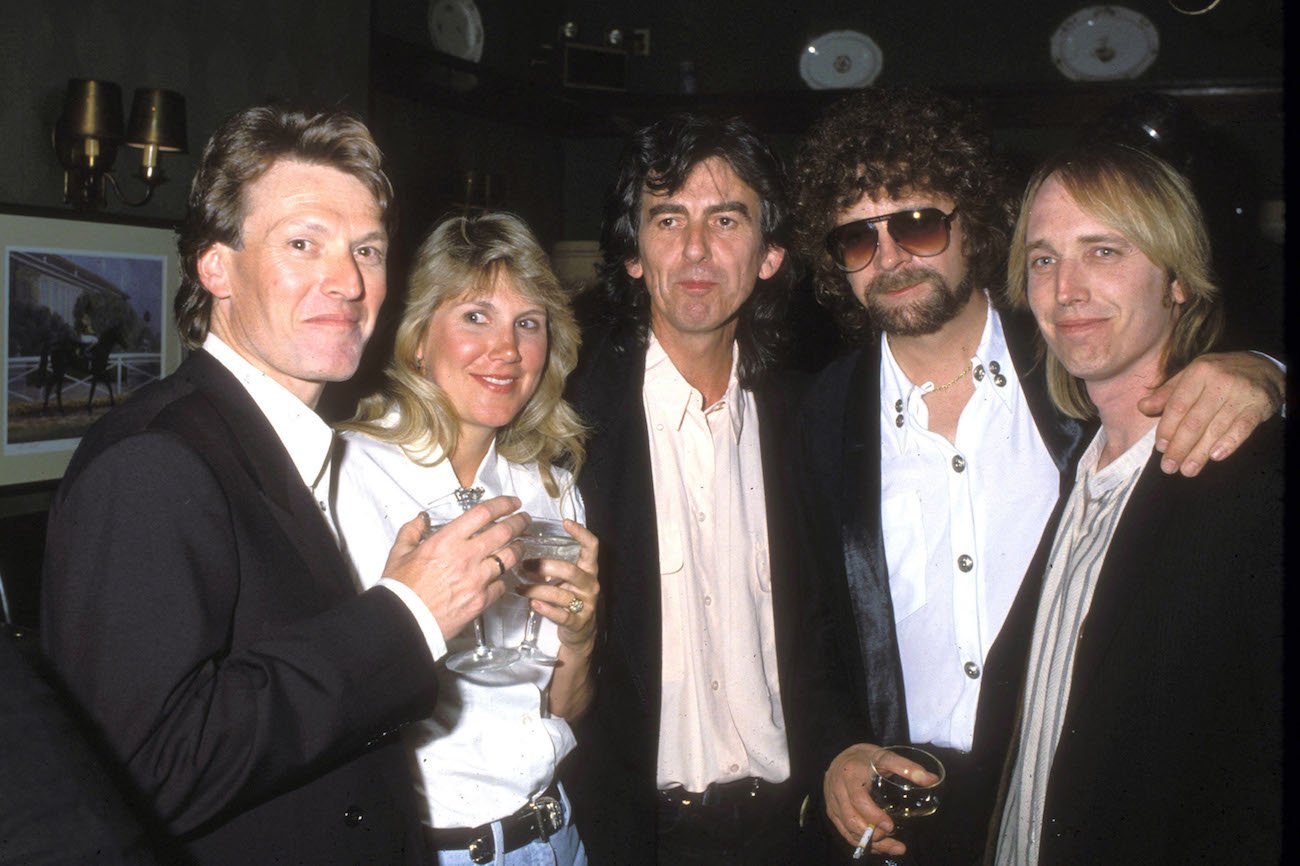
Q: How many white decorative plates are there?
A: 3